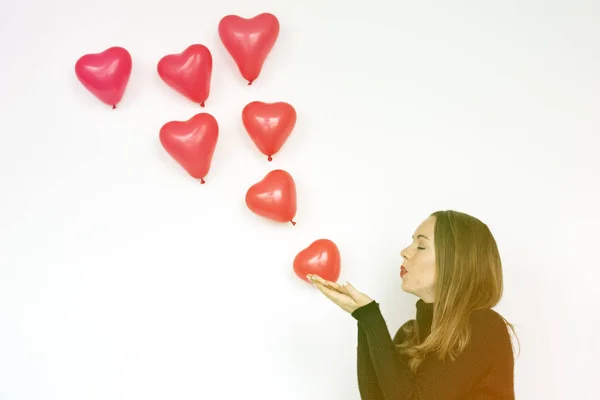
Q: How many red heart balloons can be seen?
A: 7